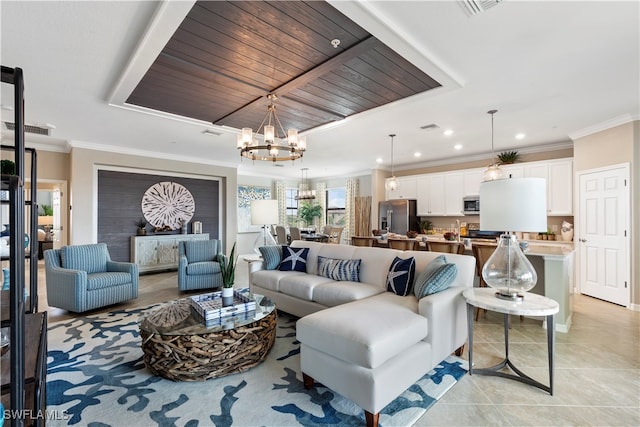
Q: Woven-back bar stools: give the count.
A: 4